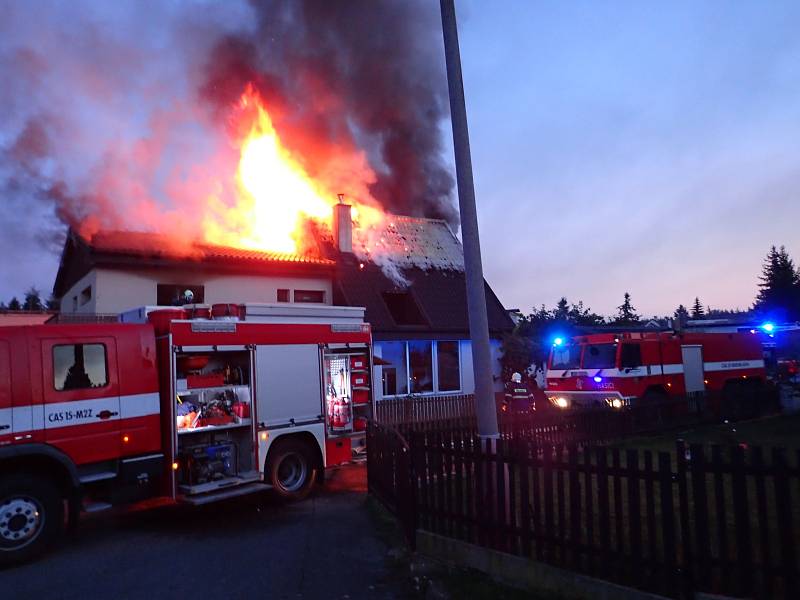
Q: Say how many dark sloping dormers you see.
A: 1